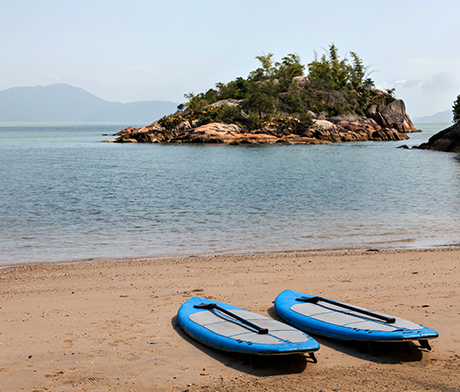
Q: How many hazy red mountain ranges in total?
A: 0